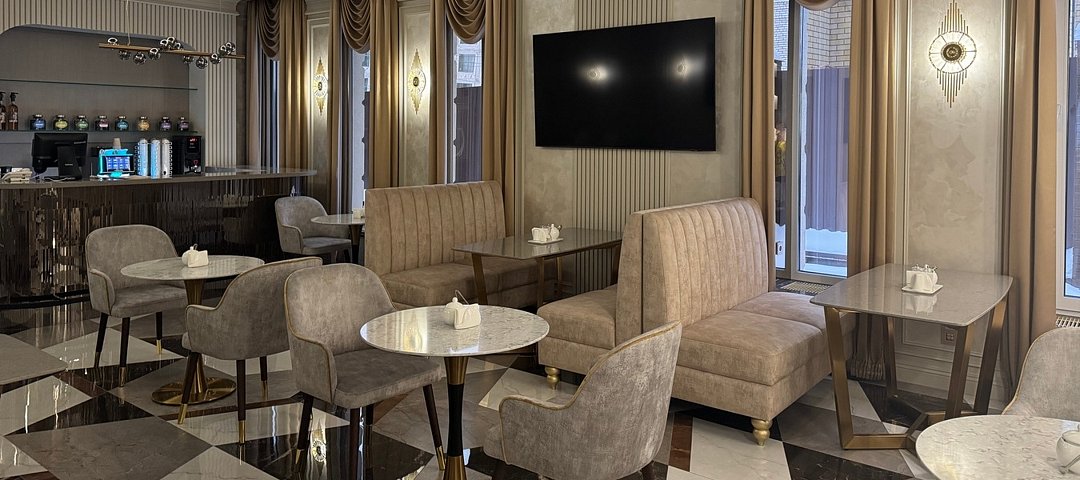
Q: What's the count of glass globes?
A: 12